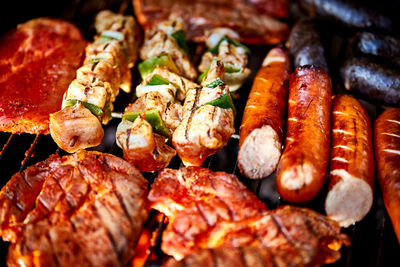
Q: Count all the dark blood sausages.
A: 4